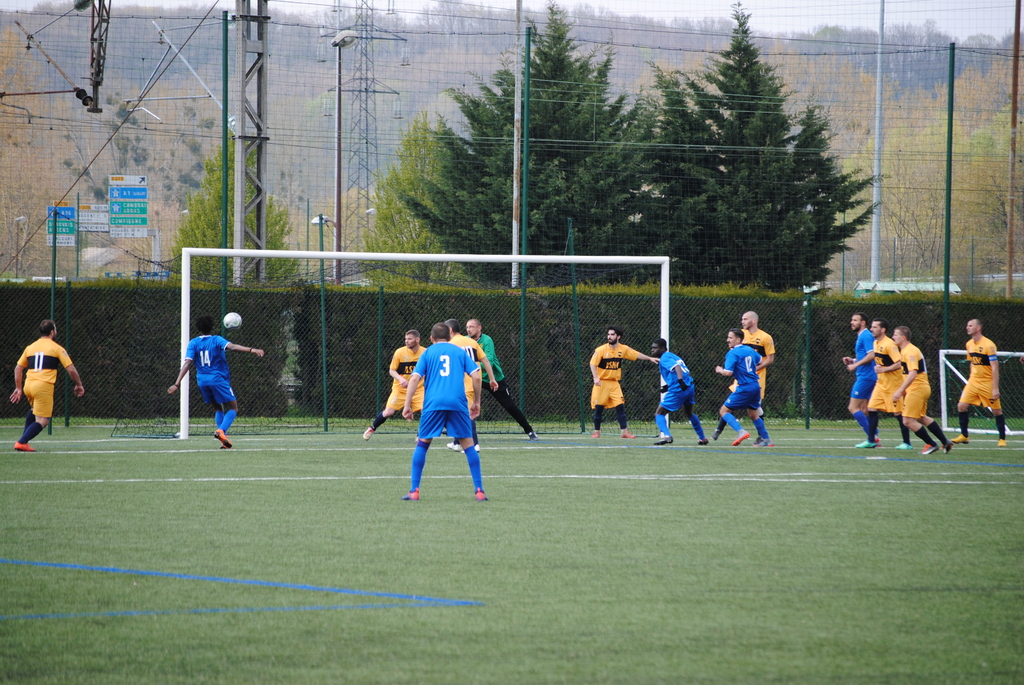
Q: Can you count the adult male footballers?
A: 14